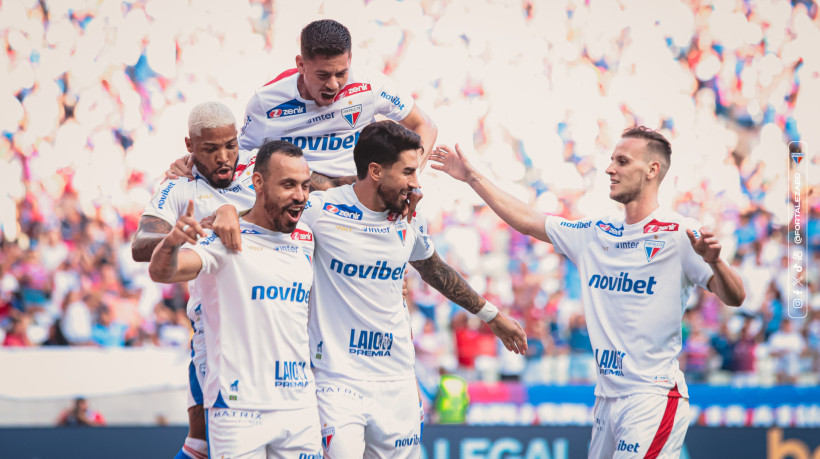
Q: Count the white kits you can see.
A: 5